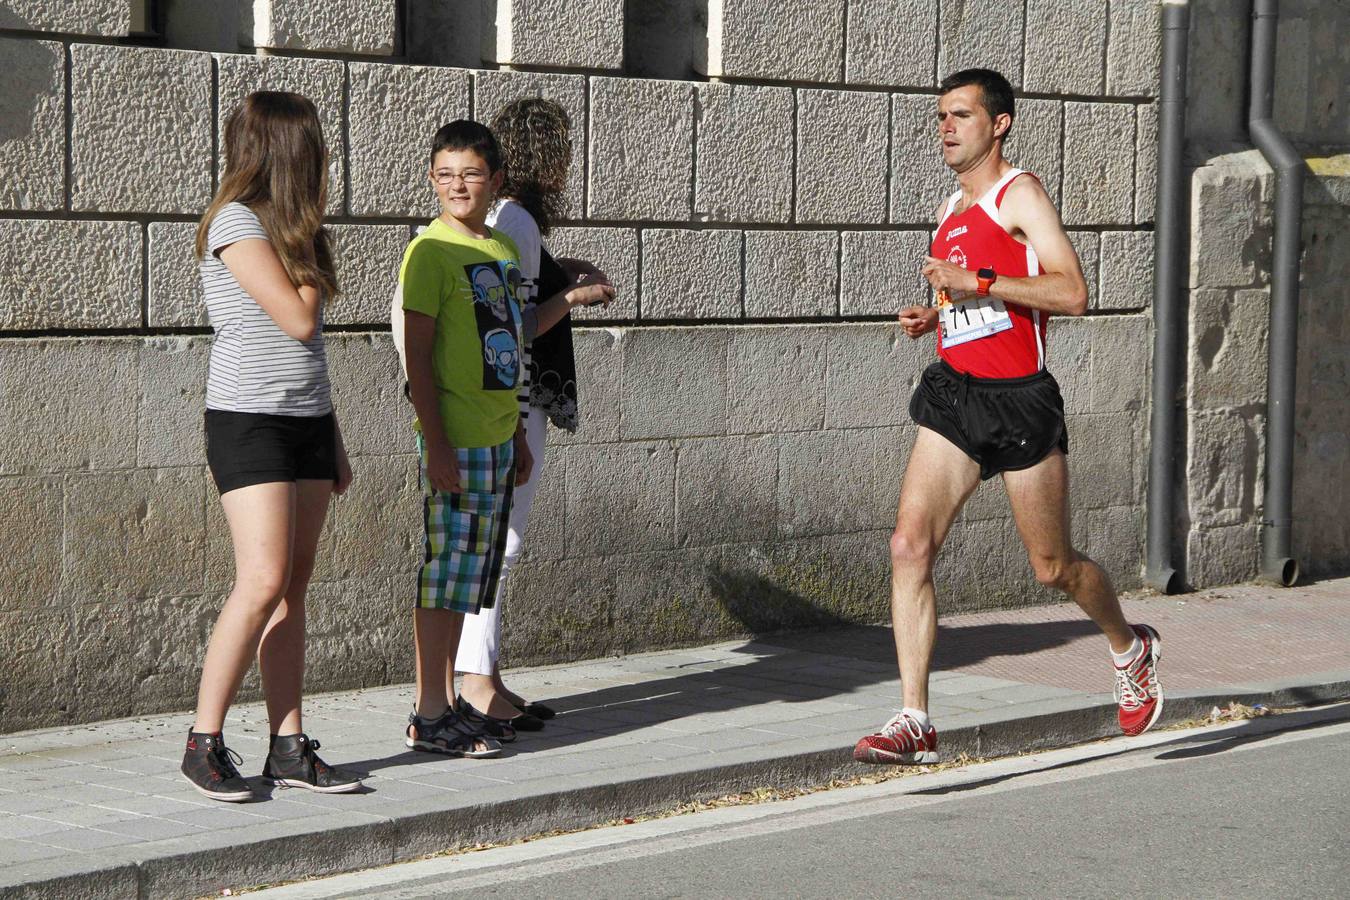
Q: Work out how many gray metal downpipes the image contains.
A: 2